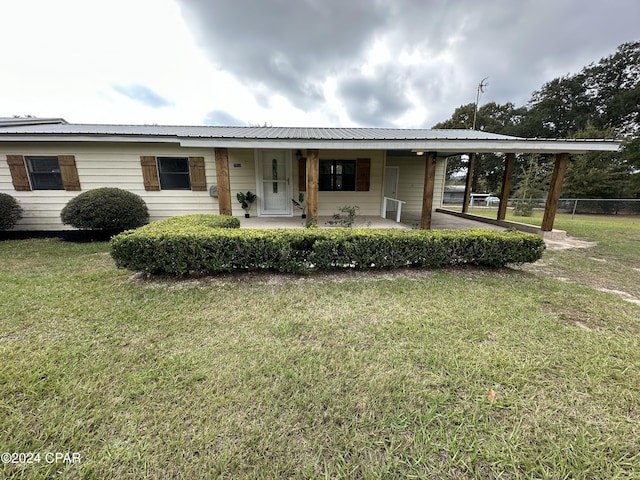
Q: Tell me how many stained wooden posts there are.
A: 6